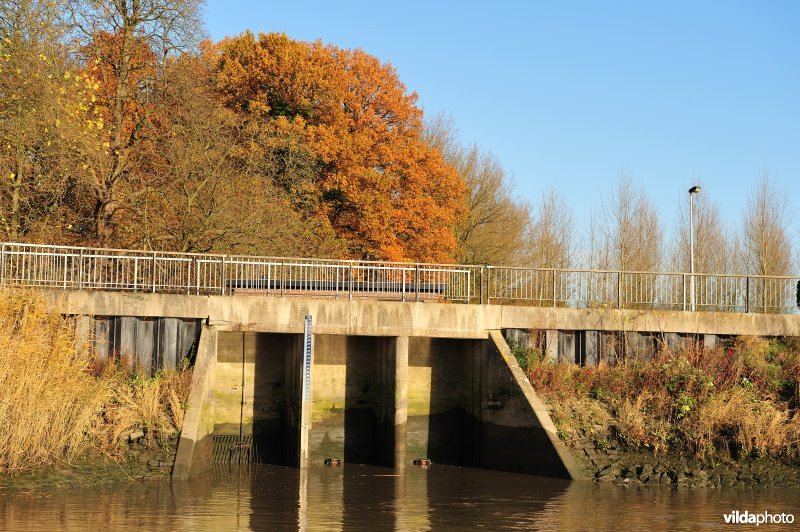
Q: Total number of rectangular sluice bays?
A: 3